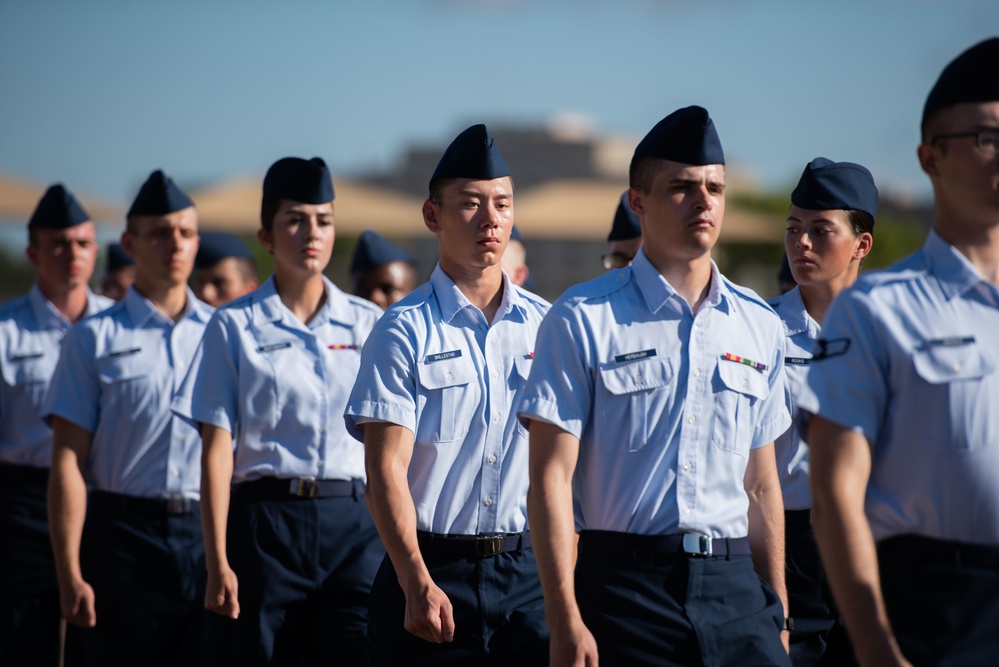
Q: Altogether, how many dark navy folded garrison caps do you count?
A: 13